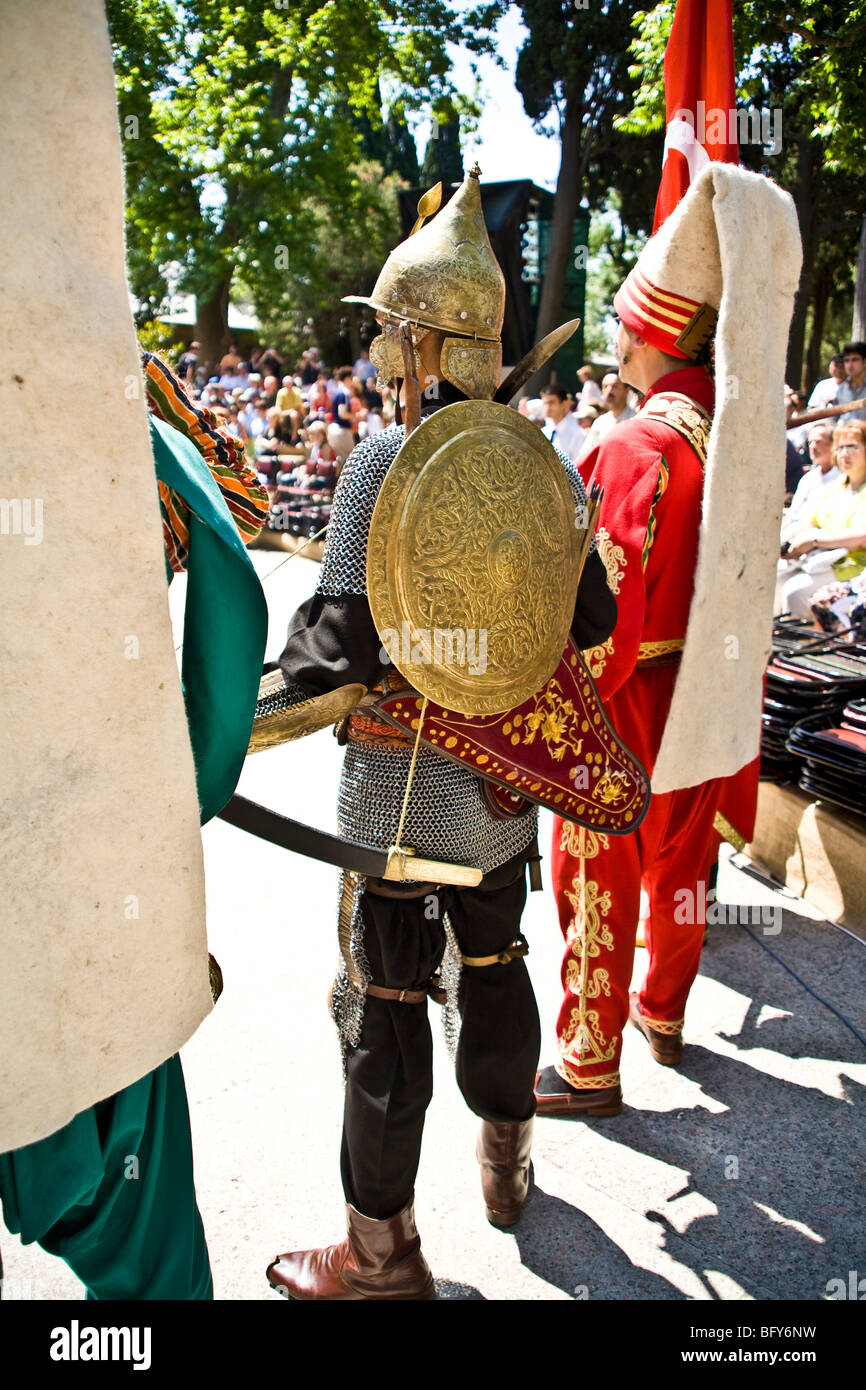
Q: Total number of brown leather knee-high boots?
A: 2